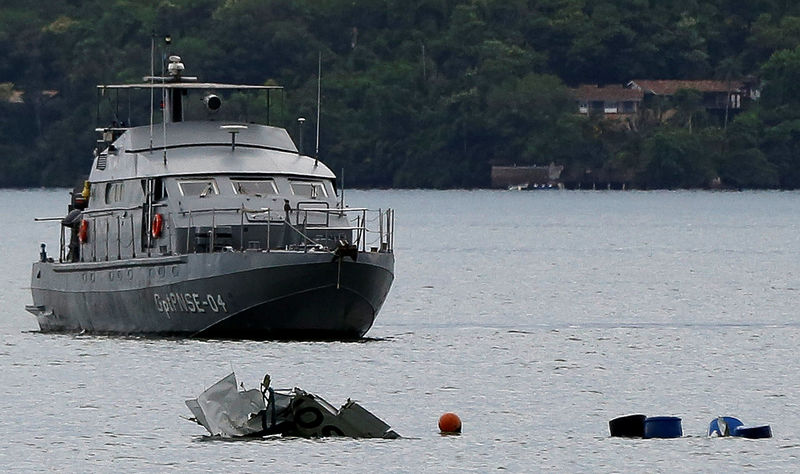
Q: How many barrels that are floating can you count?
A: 4